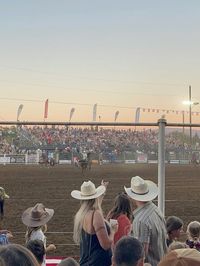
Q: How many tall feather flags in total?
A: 6